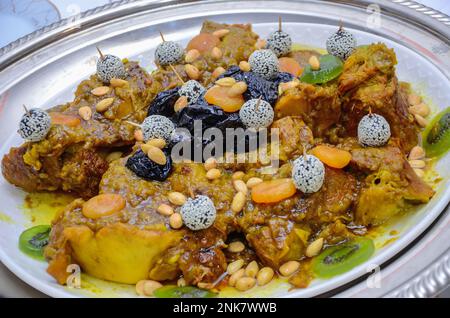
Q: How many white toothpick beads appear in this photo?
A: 12